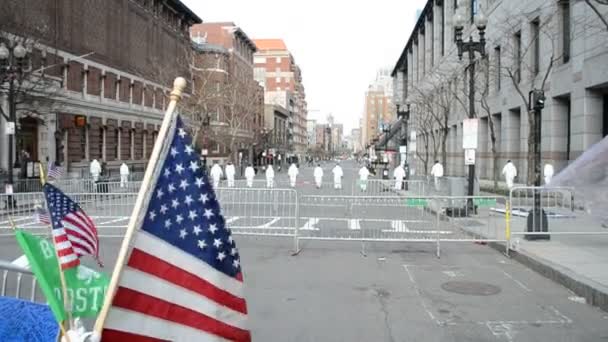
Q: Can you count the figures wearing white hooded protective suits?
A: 14